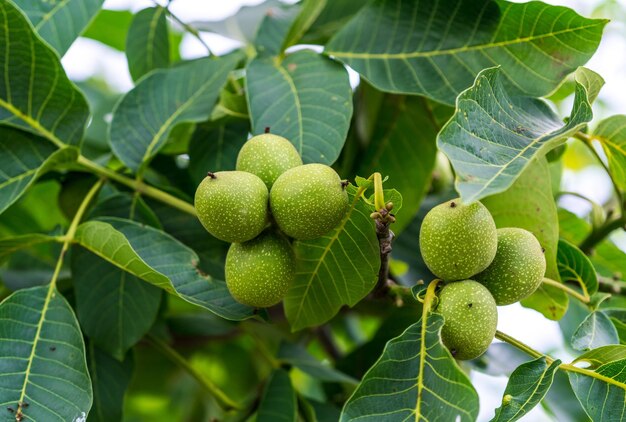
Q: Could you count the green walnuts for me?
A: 7